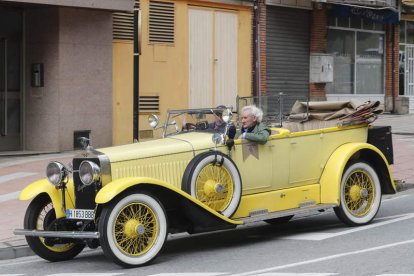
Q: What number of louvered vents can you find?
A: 3